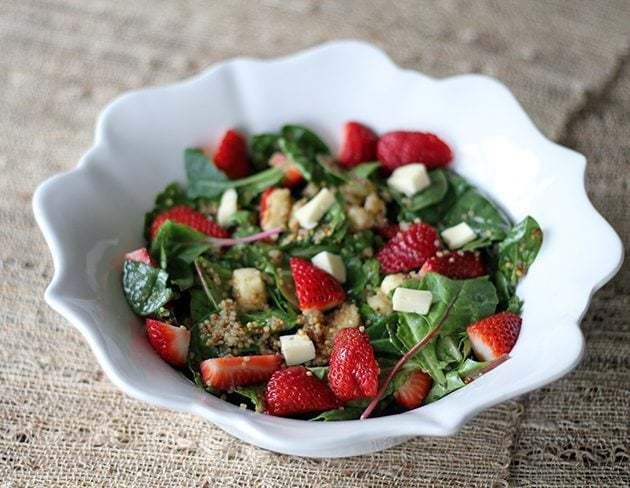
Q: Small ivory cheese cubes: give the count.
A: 7